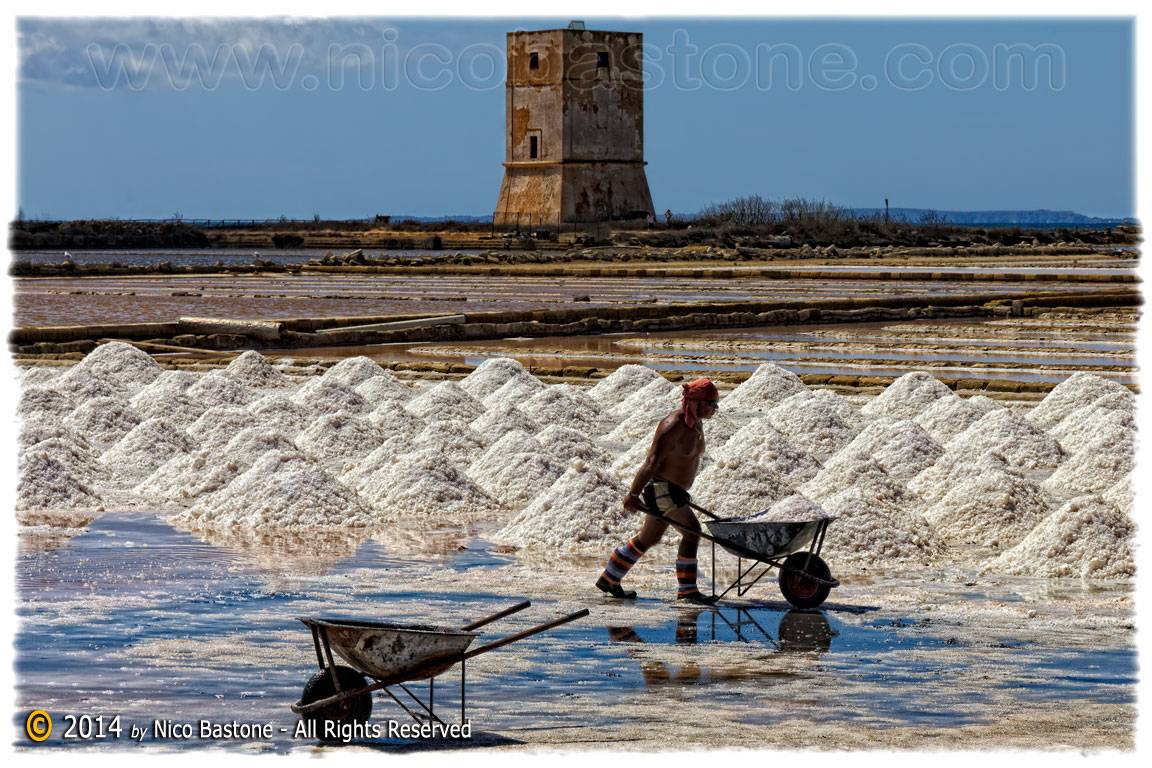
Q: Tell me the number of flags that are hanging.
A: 0